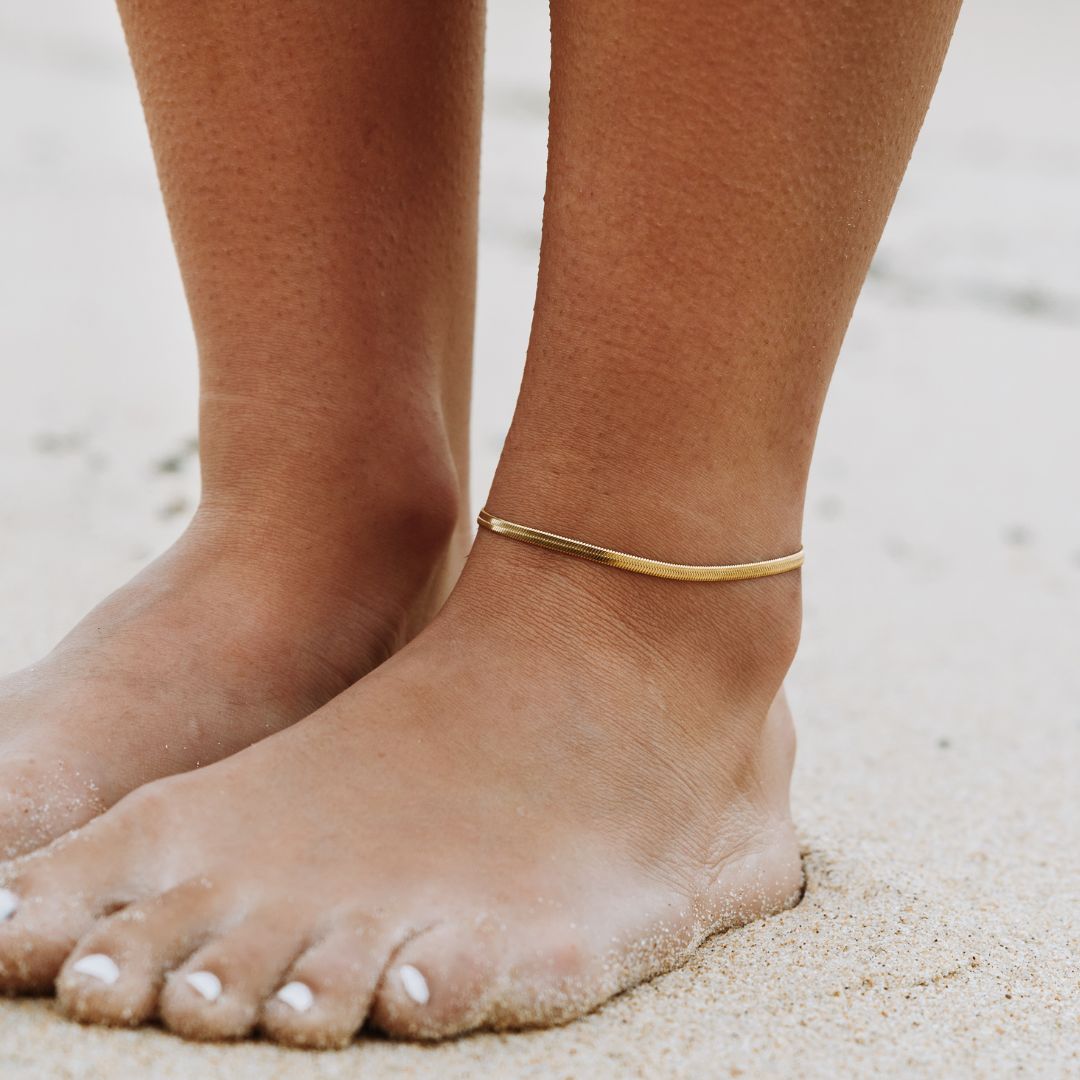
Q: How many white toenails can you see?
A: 5